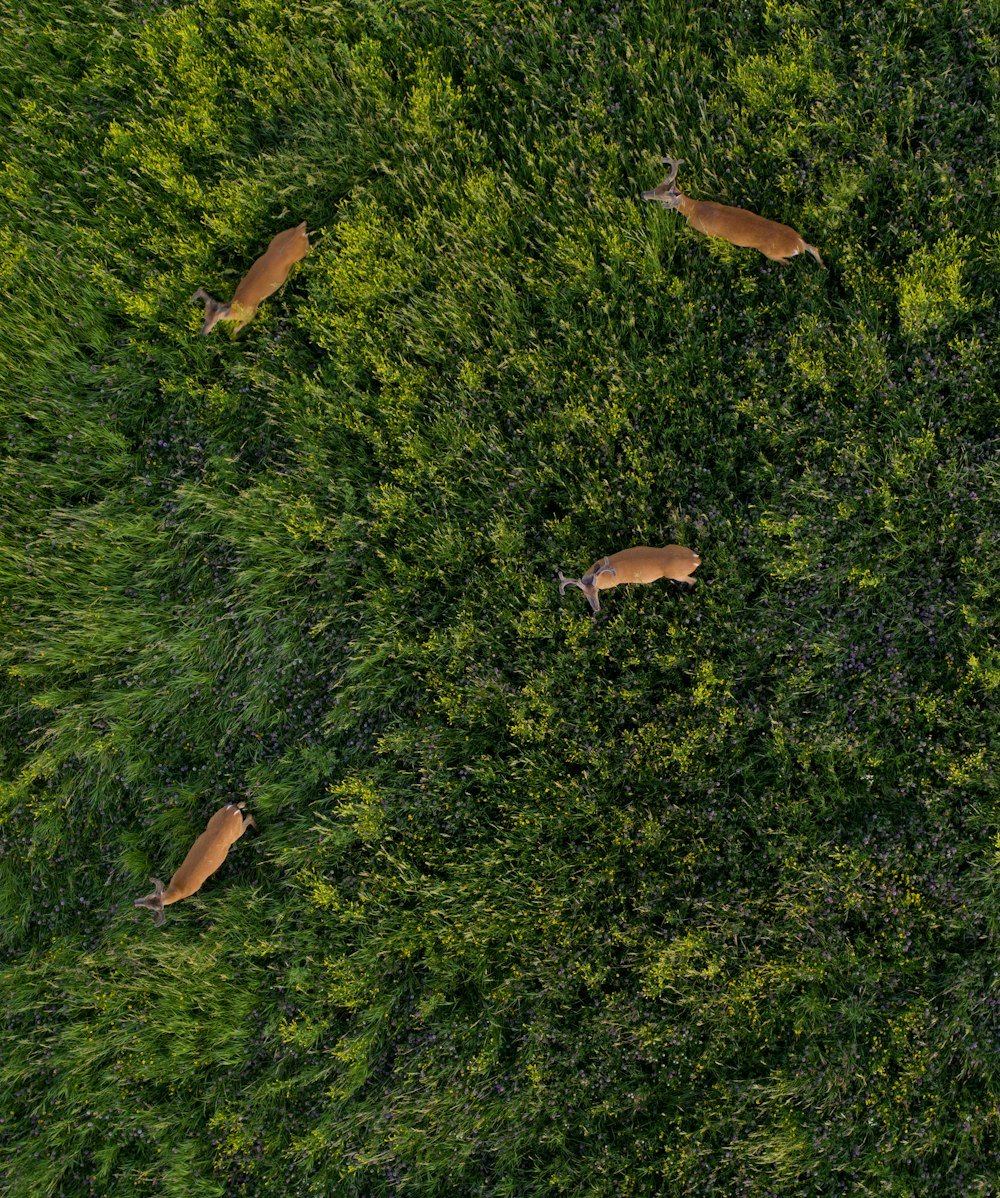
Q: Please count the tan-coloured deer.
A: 4